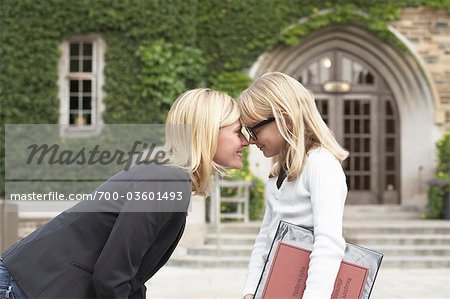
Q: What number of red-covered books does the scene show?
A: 1